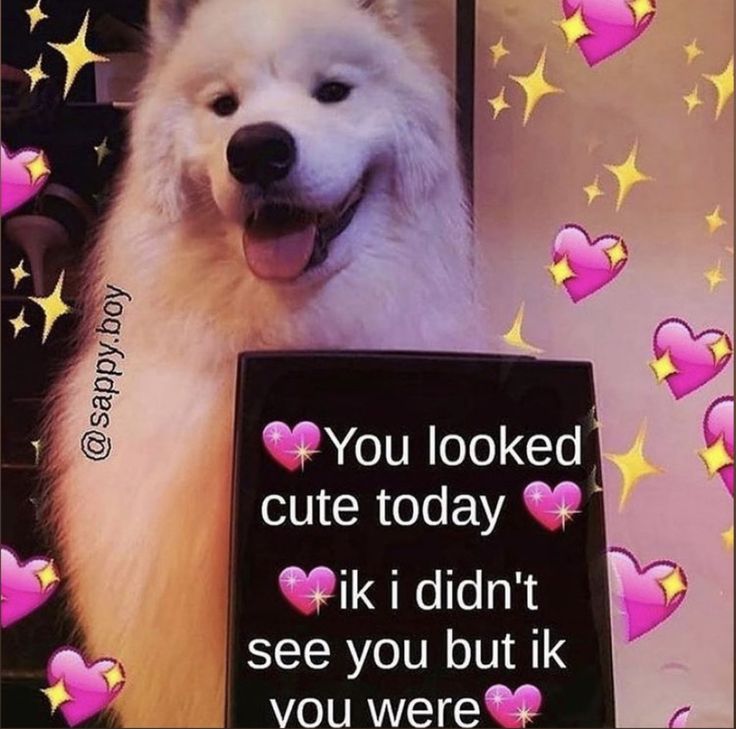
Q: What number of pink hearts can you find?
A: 13